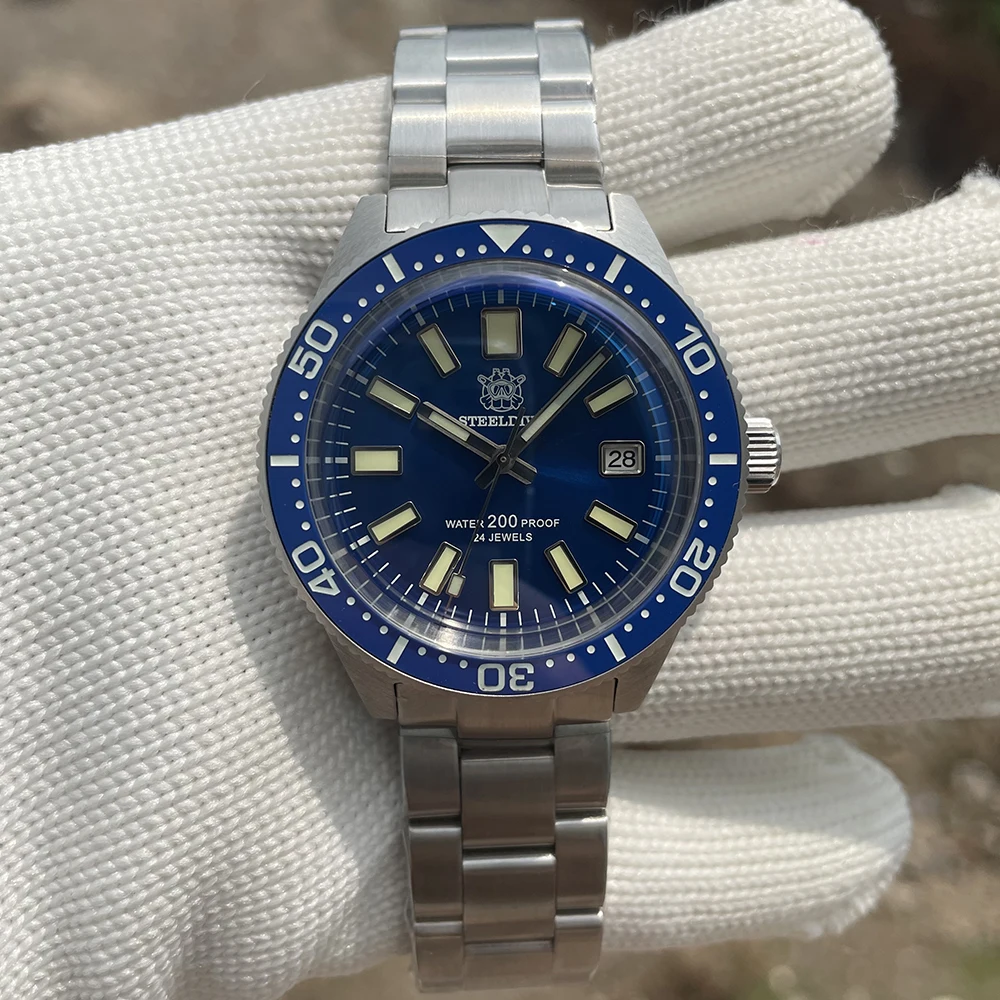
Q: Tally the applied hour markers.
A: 11